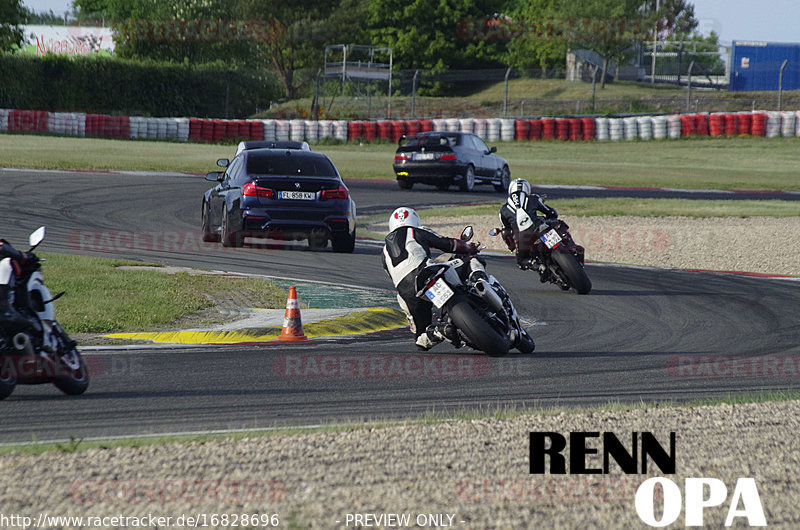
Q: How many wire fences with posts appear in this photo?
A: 1